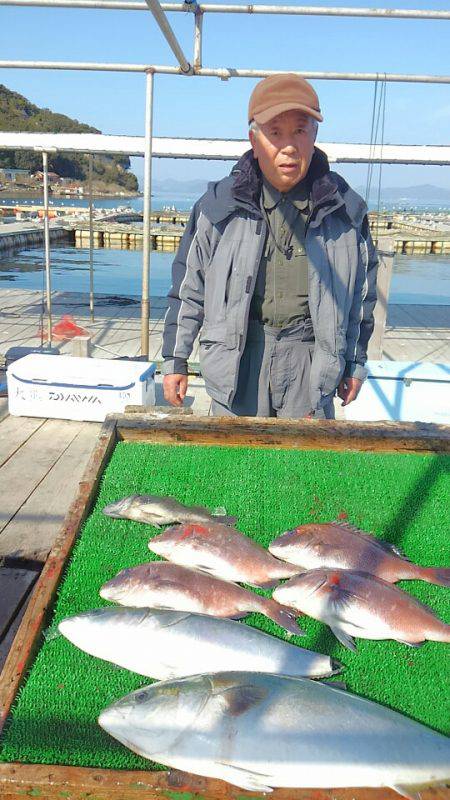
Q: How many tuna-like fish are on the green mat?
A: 2